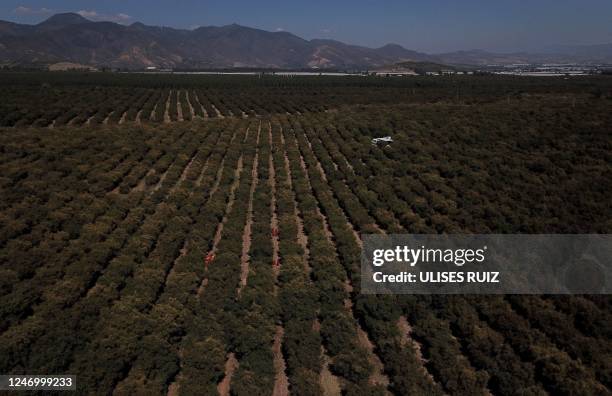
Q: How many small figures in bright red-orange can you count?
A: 3